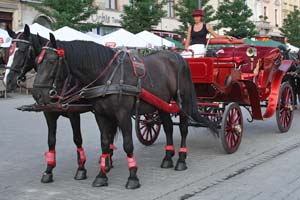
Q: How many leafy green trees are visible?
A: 5